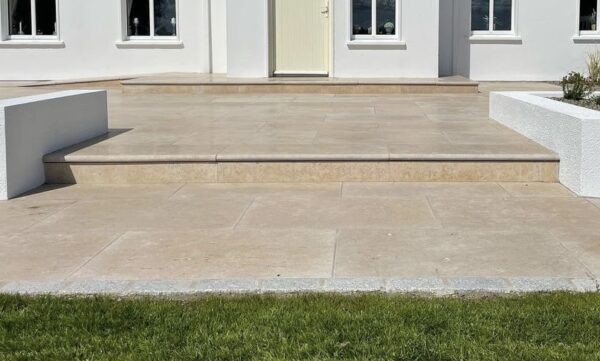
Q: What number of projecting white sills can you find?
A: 5